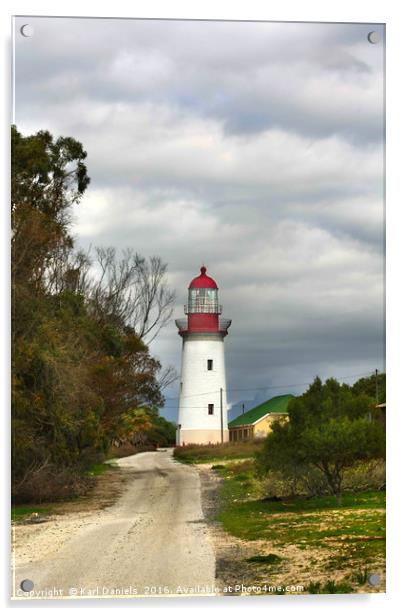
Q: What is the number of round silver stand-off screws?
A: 4